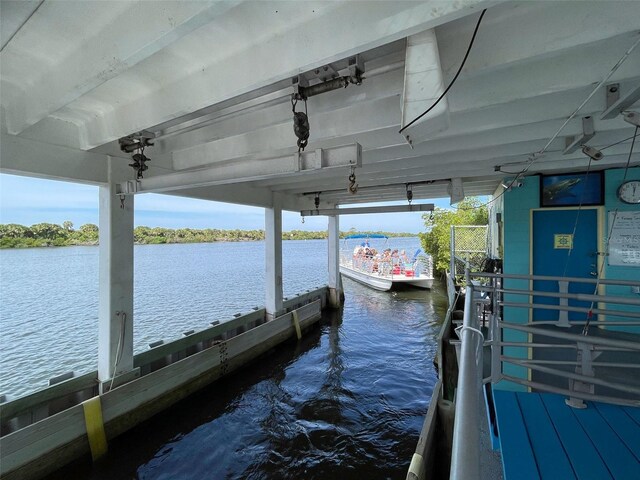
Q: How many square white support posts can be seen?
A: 3